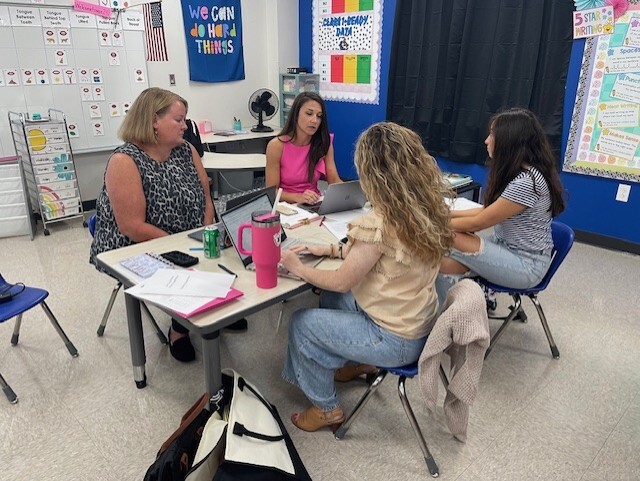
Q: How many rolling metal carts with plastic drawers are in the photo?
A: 1